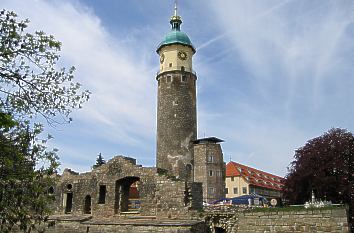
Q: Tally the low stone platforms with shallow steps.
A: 1